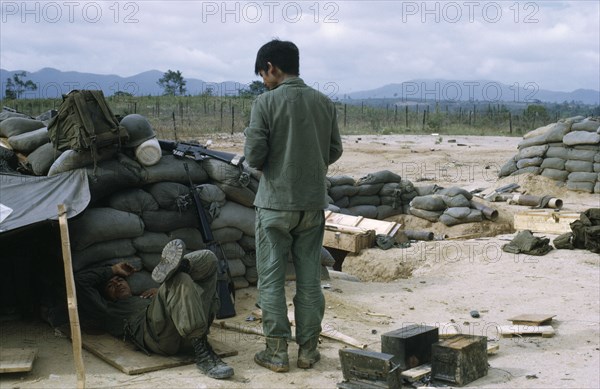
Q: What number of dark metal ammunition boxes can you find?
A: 3